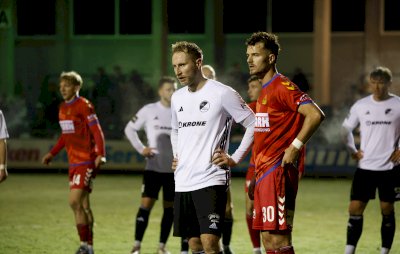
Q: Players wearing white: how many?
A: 4